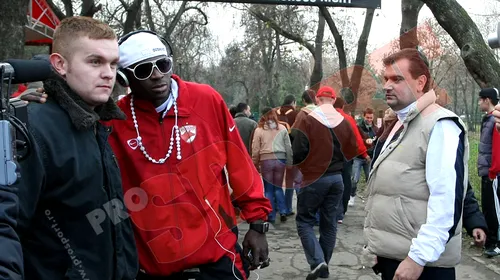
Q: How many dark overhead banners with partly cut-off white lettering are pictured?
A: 1